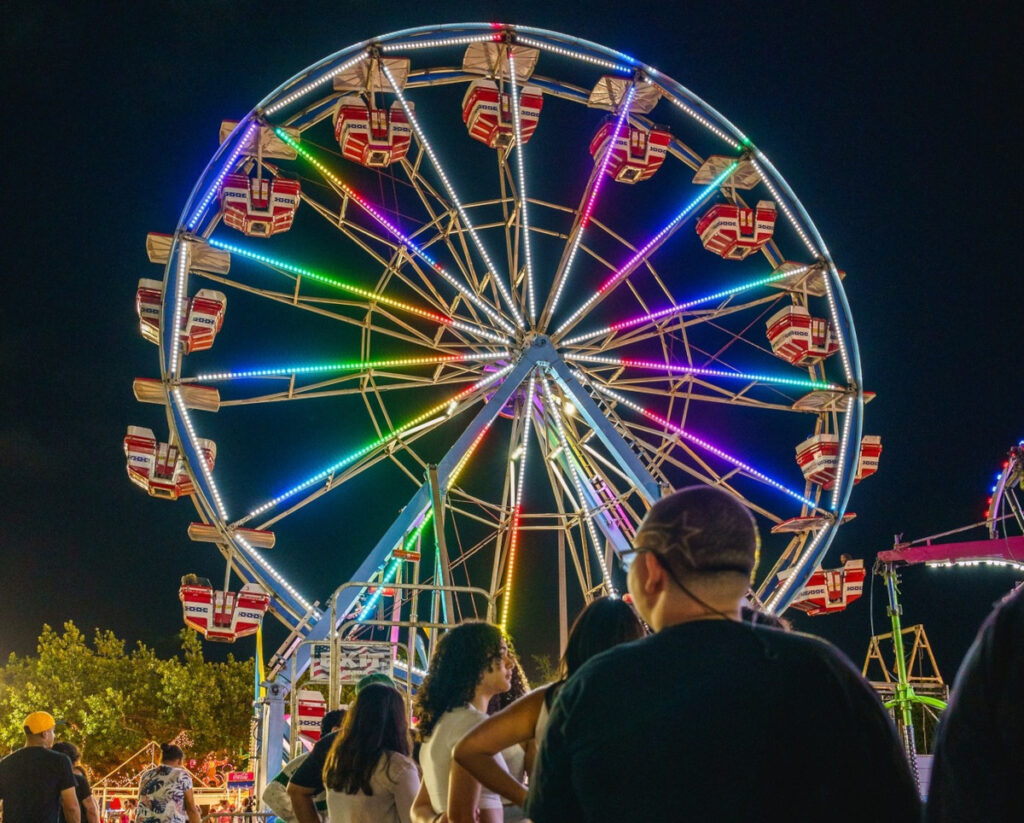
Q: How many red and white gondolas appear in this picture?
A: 12